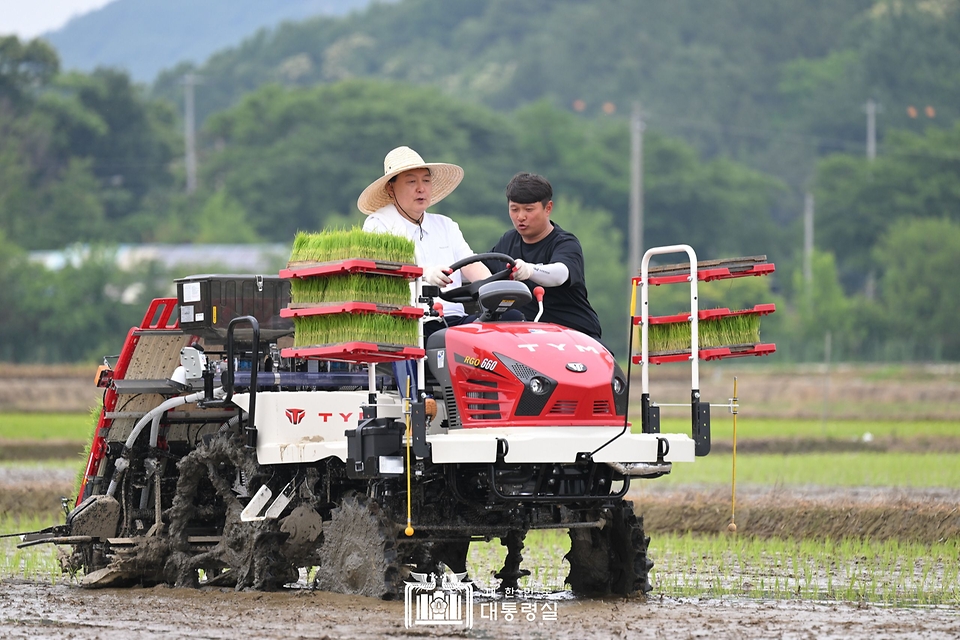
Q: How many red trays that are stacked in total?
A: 6